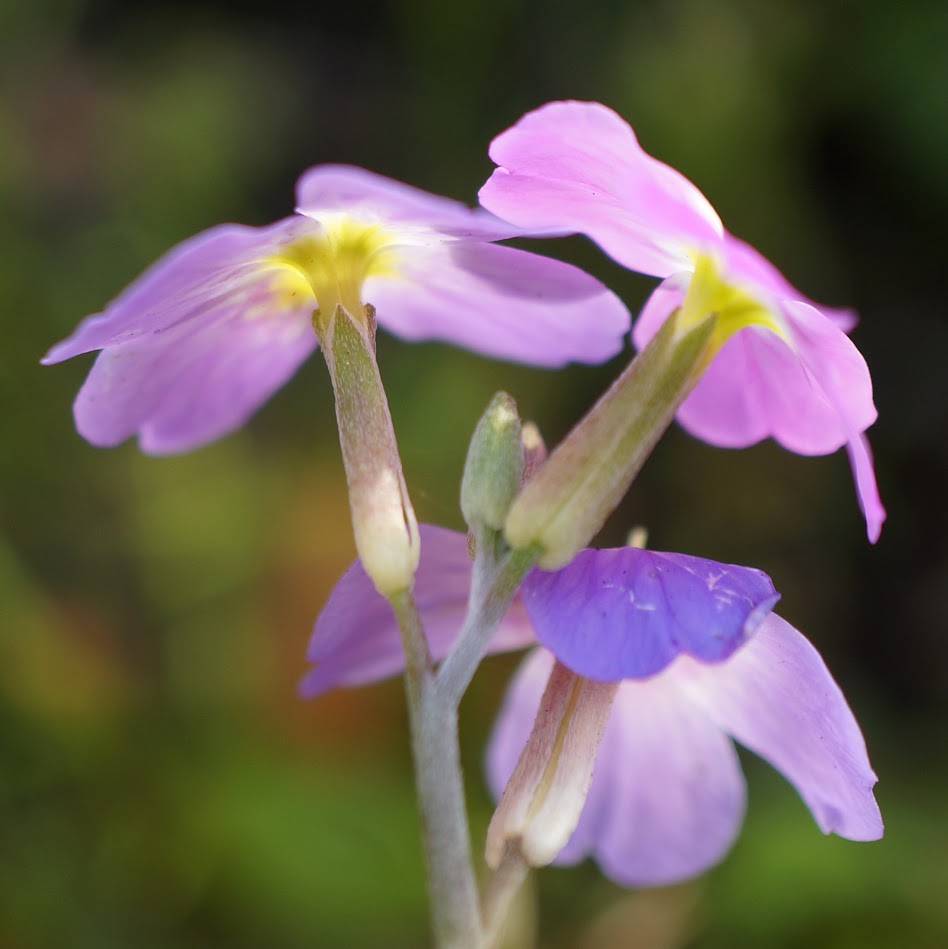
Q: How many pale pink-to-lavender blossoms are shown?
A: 3